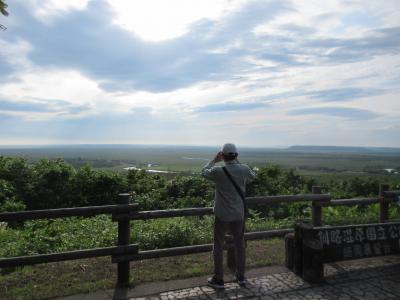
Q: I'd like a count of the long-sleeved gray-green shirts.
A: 1